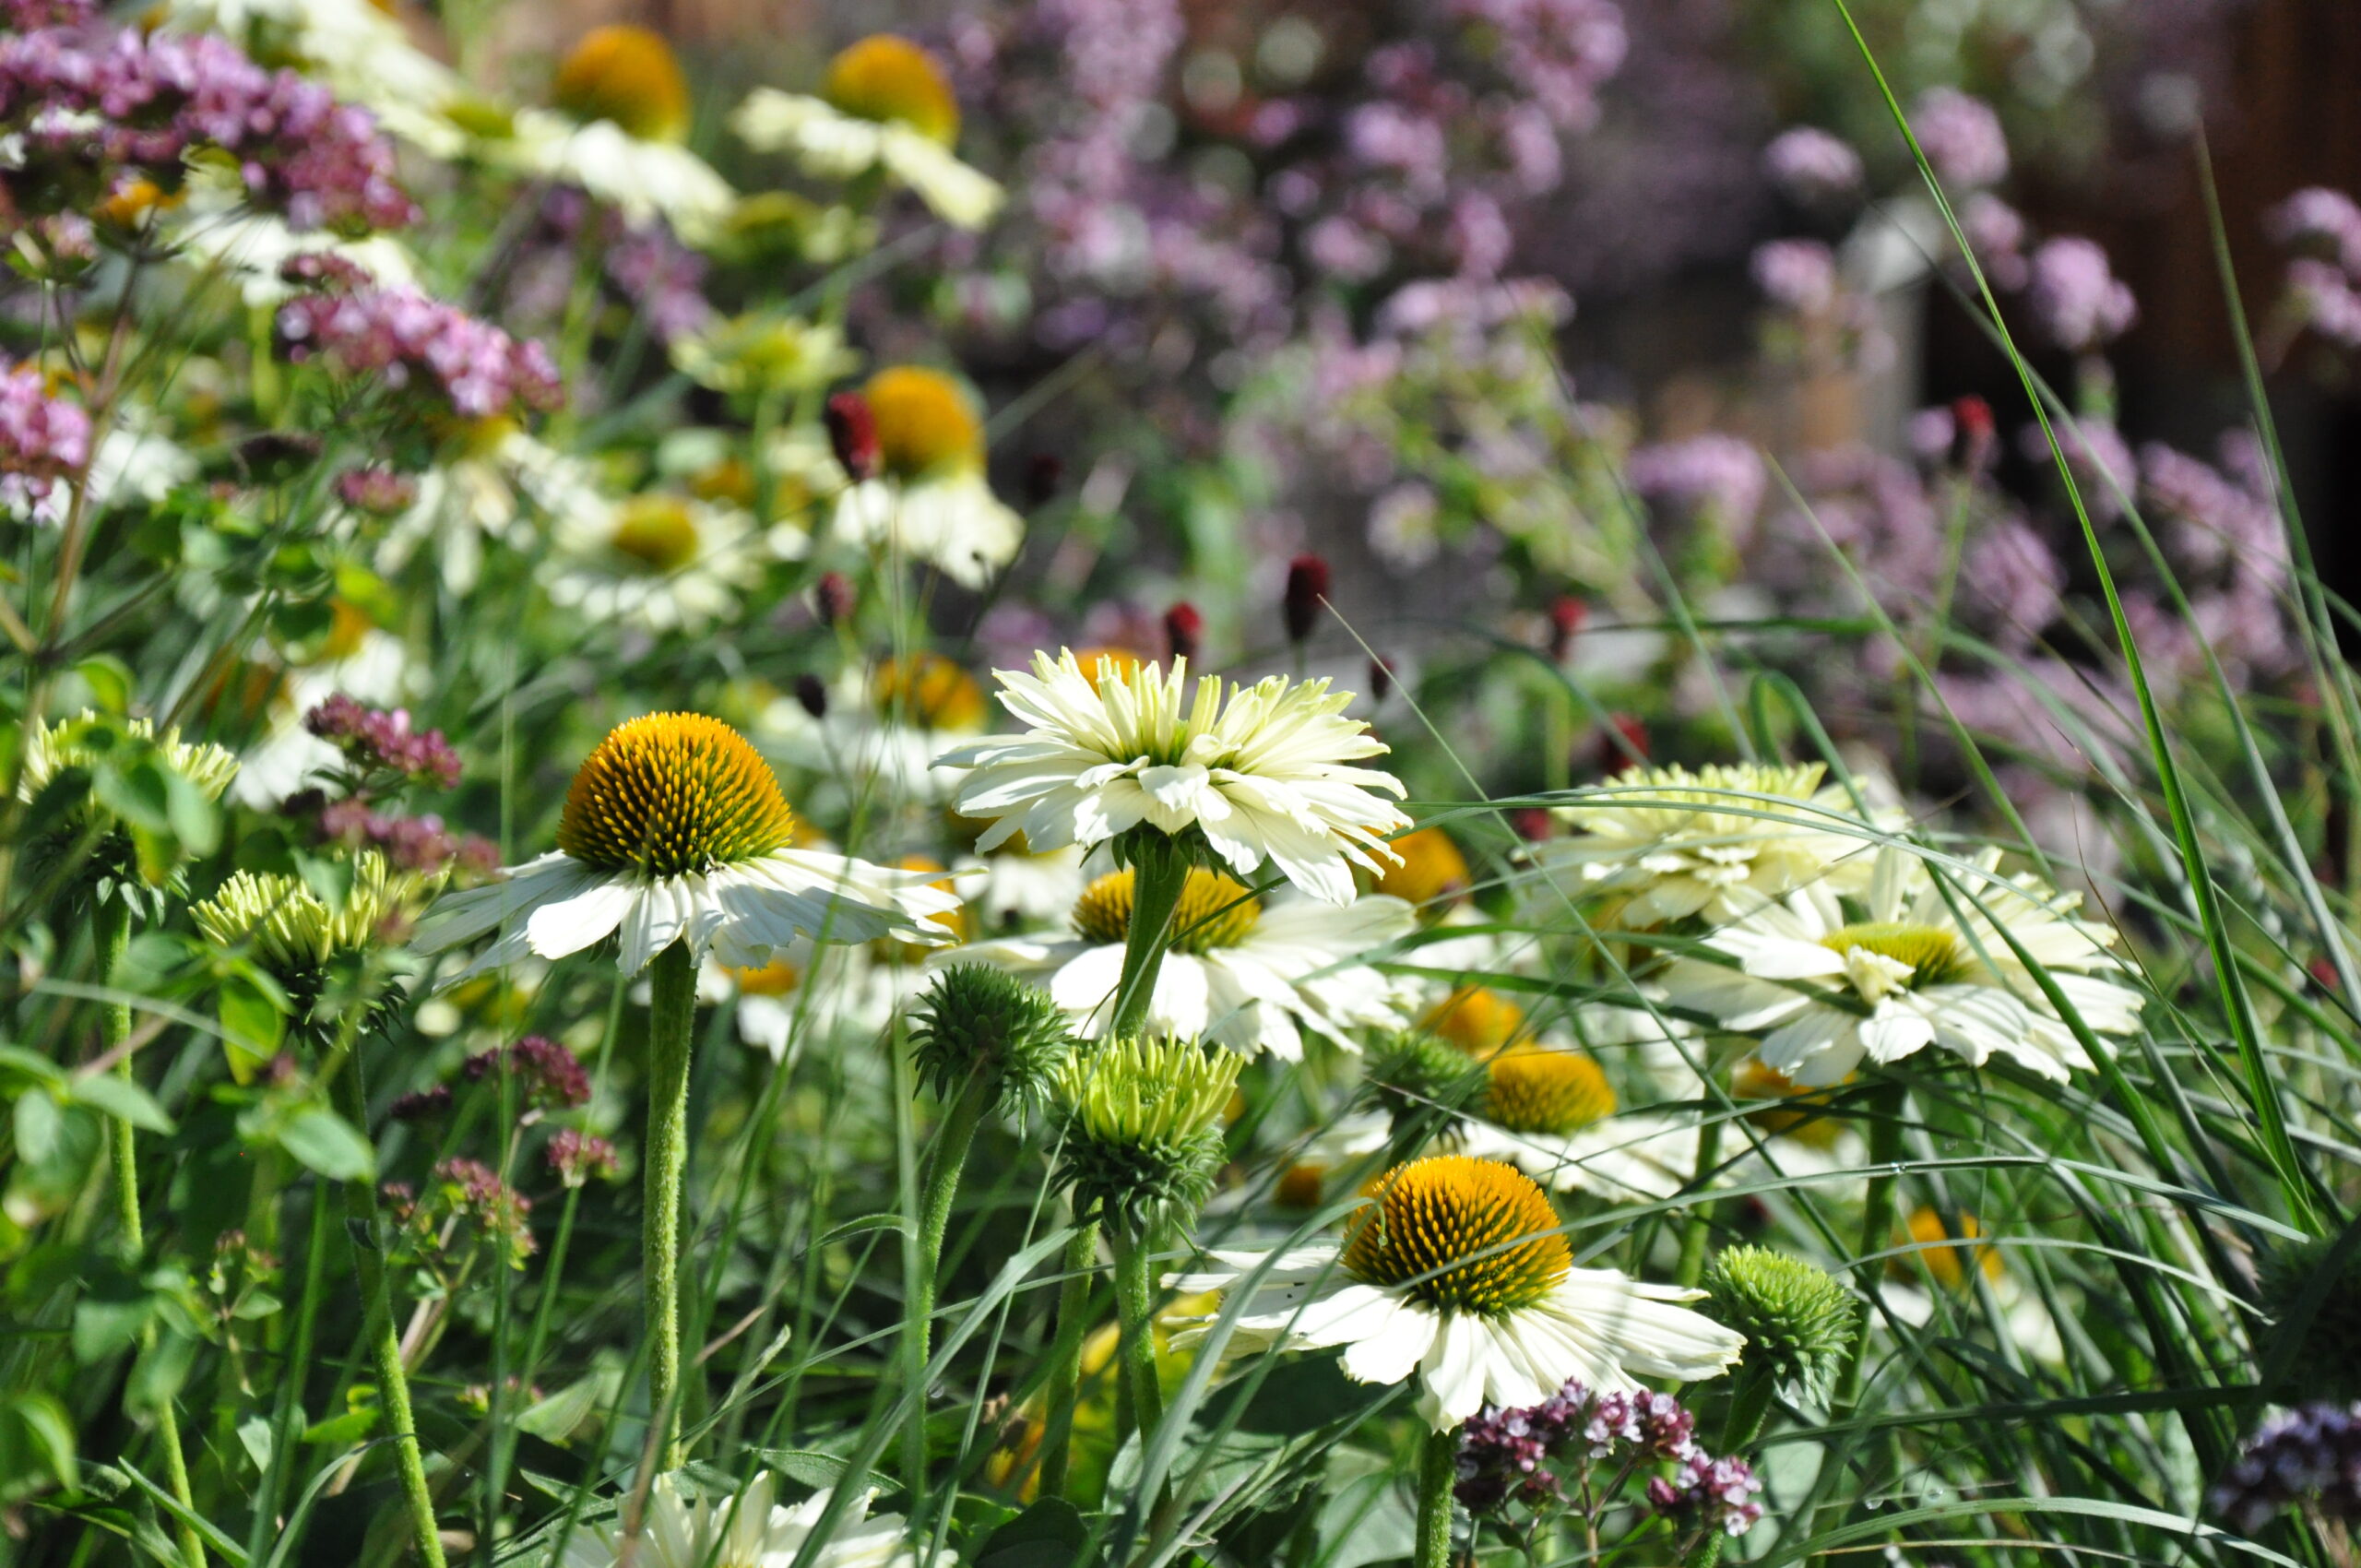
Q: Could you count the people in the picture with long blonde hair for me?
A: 0